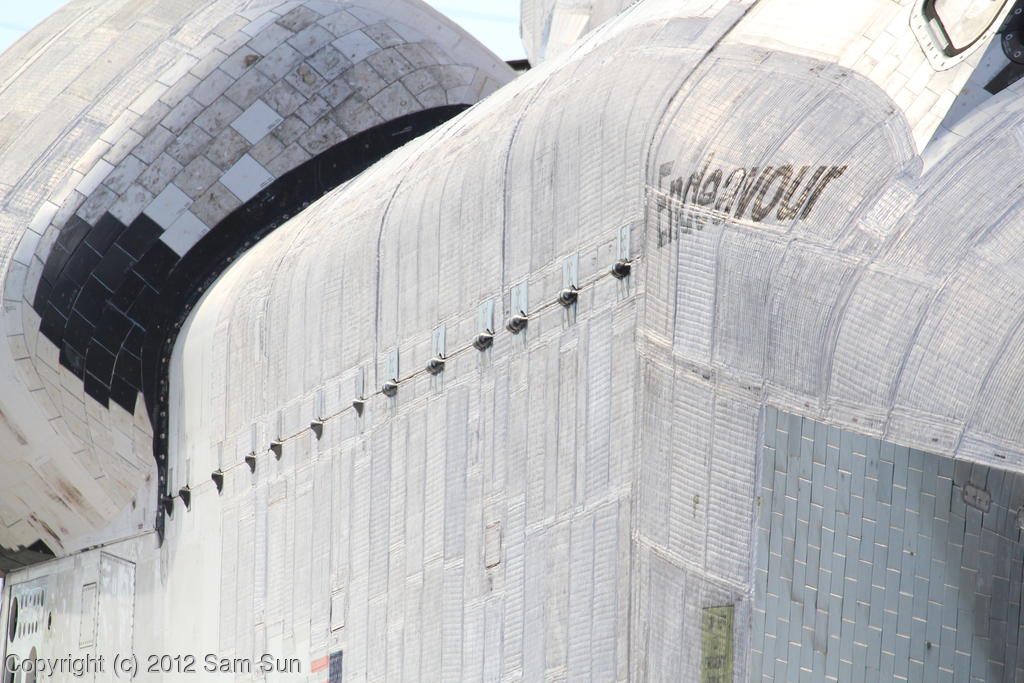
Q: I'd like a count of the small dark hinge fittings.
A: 13